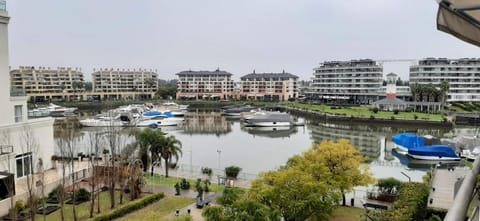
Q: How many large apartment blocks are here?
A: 6